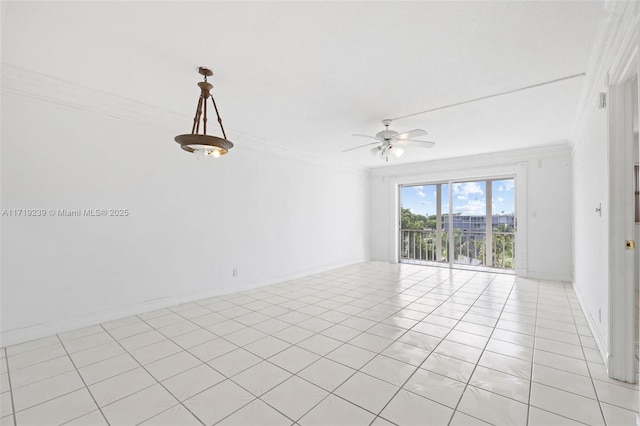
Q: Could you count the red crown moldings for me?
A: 0